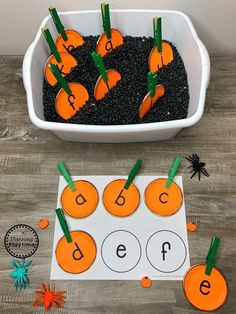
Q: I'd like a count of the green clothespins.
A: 12